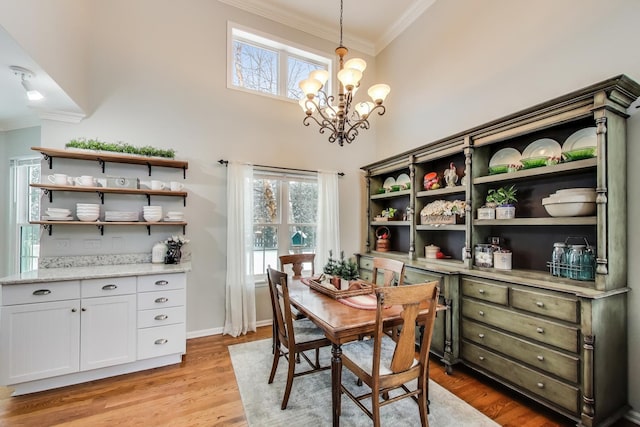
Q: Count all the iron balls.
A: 0